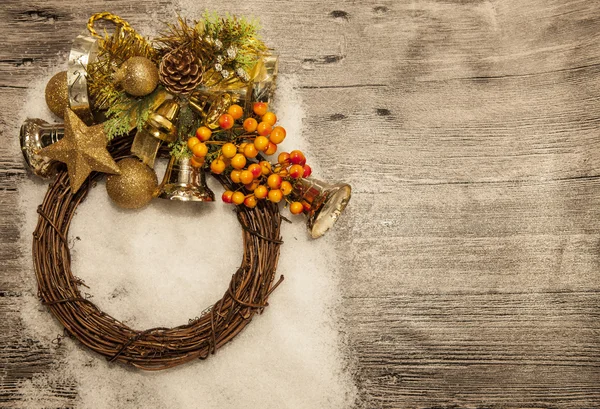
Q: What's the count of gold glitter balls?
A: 3